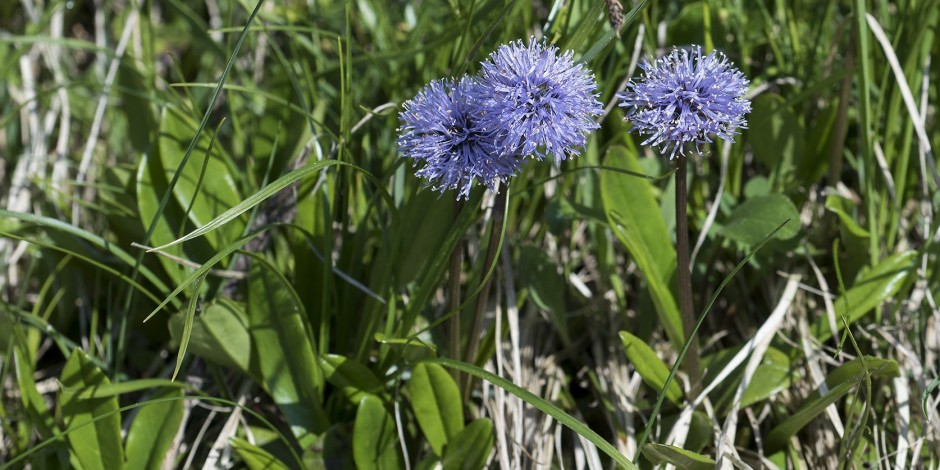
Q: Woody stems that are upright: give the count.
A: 3